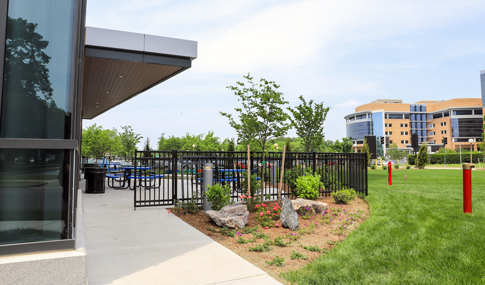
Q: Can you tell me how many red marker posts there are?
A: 2